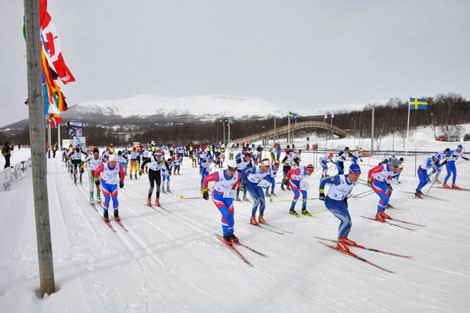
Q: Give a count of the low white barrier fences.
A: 1